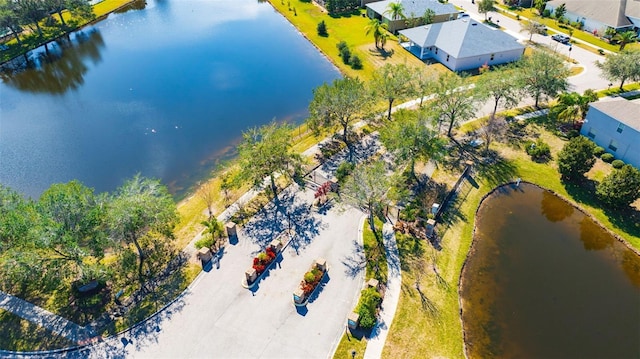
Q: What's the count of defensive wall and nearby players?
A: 0